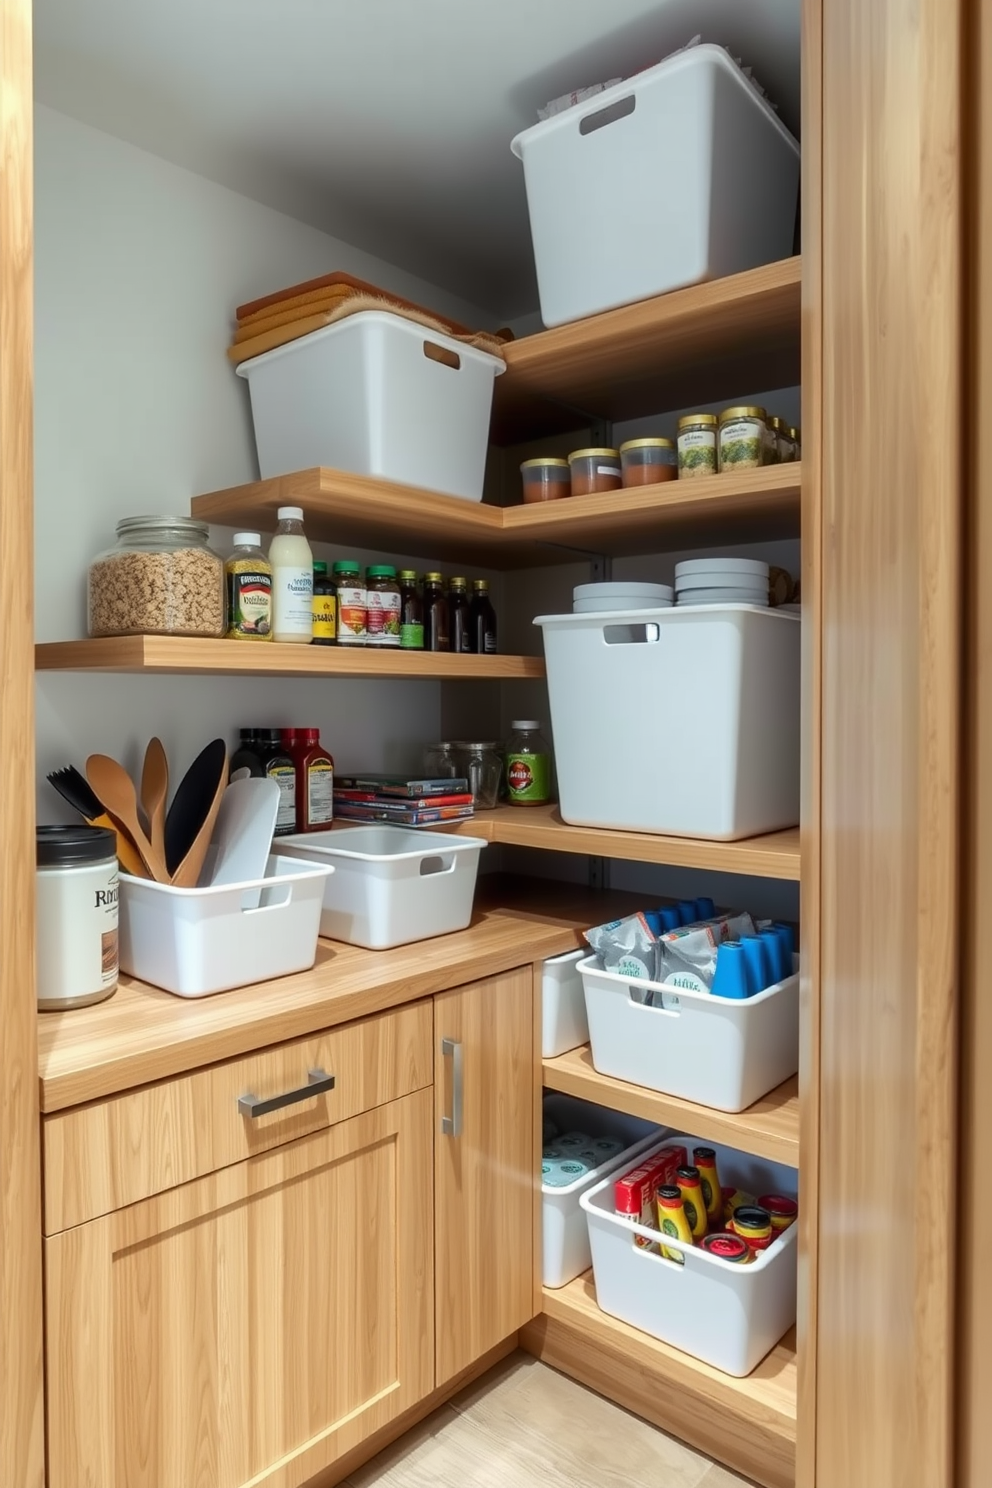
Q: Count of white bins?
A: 9